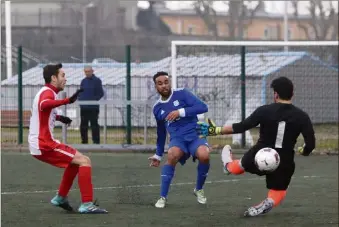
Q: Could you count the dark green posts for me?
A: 3